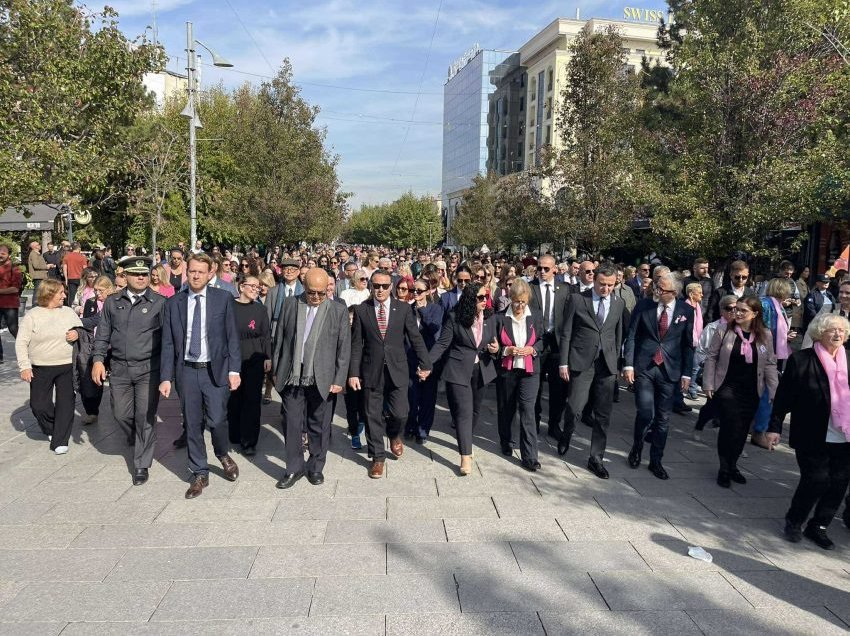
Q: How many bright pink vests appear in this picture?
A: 1